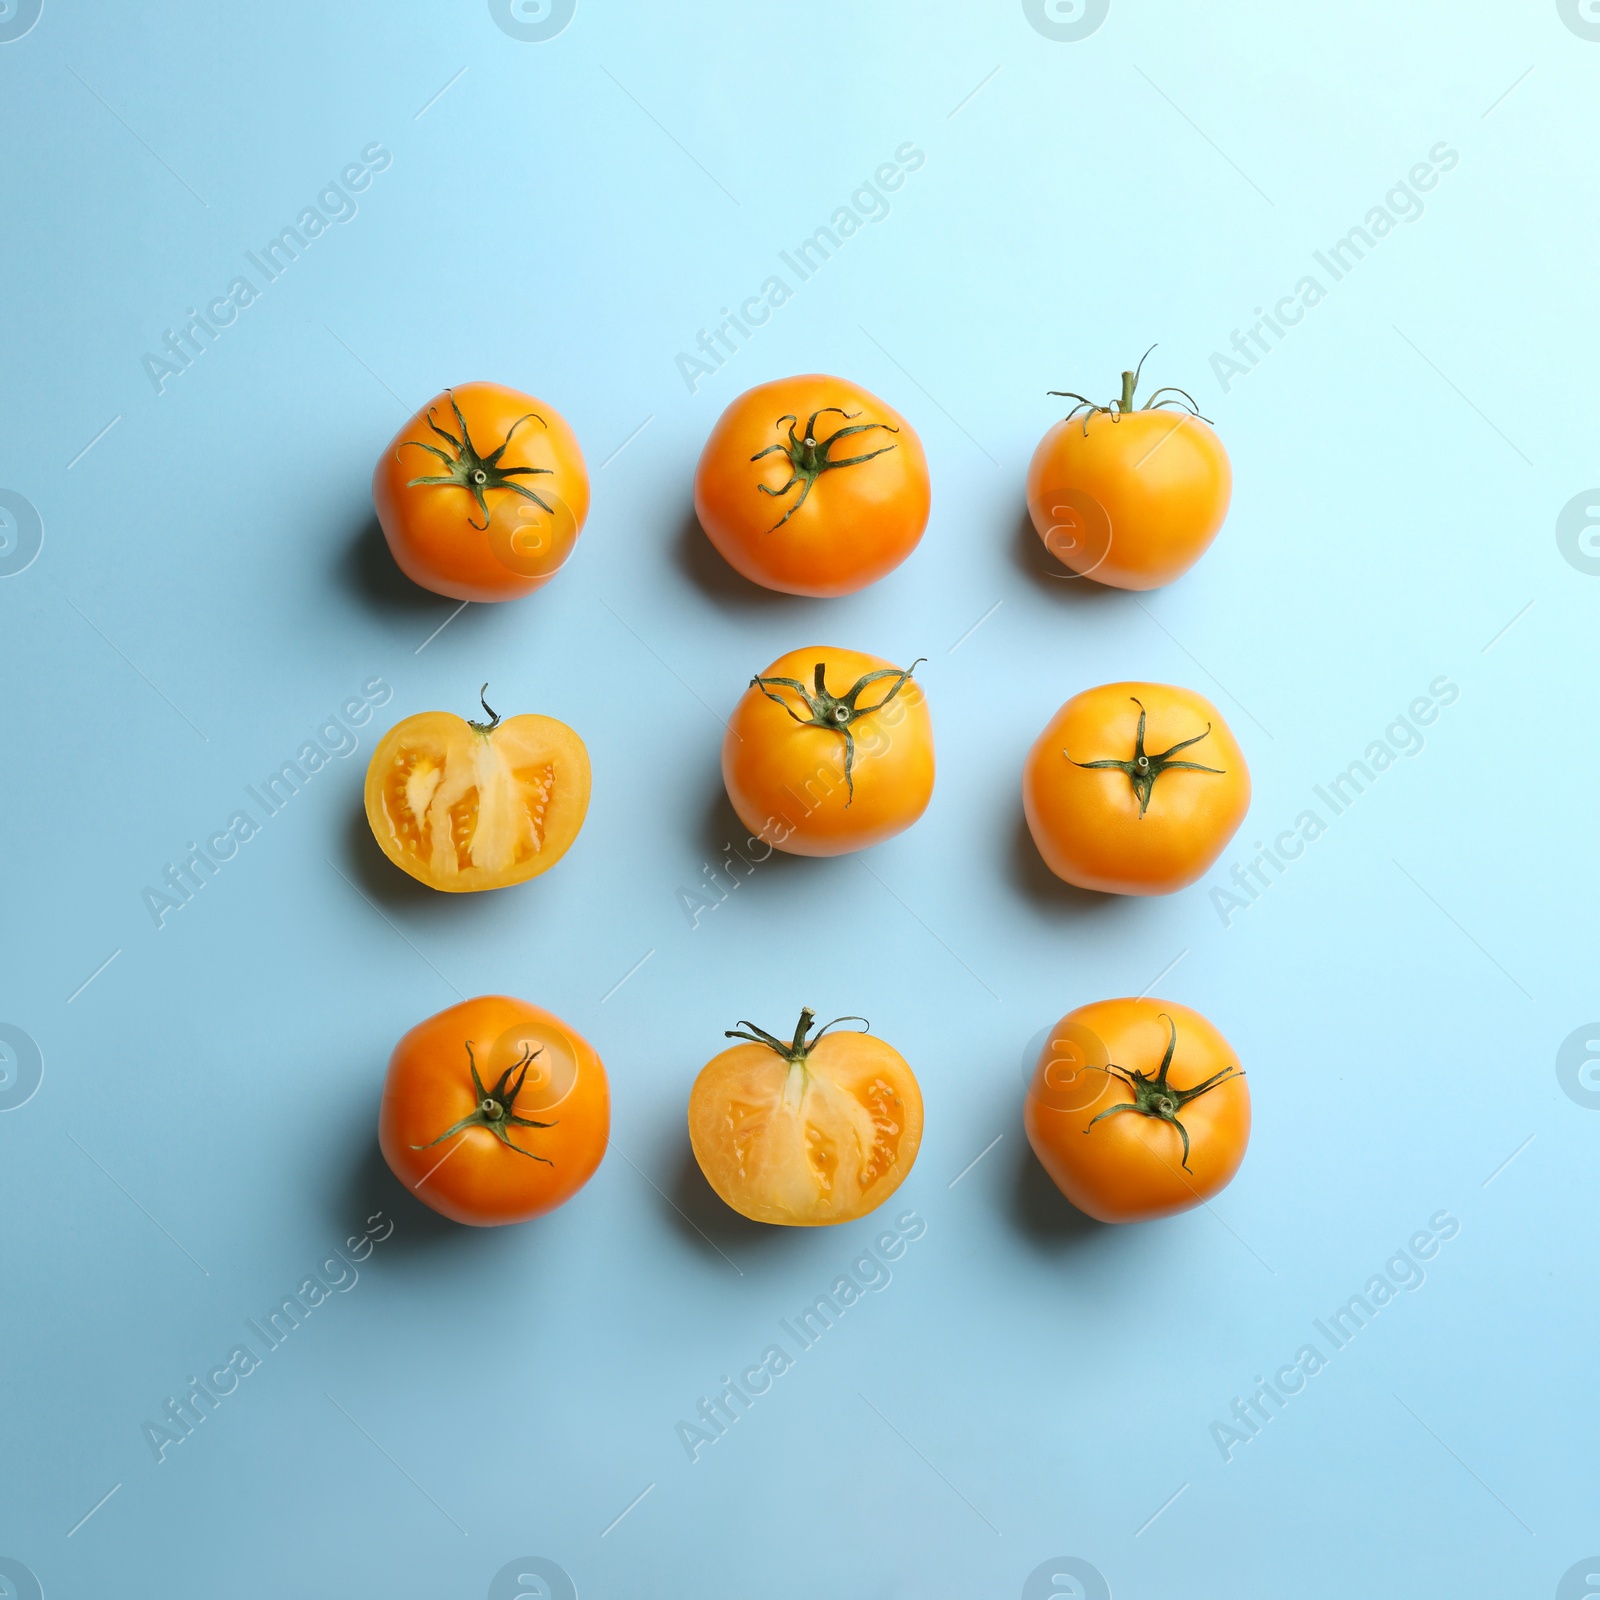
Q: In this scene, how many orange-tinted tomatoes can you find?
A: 9